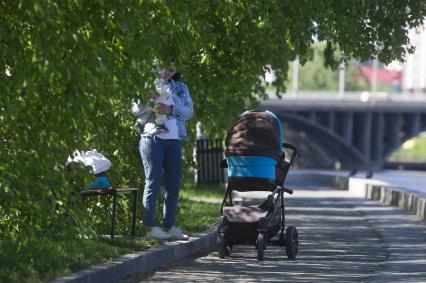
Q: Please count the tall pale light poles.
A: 3